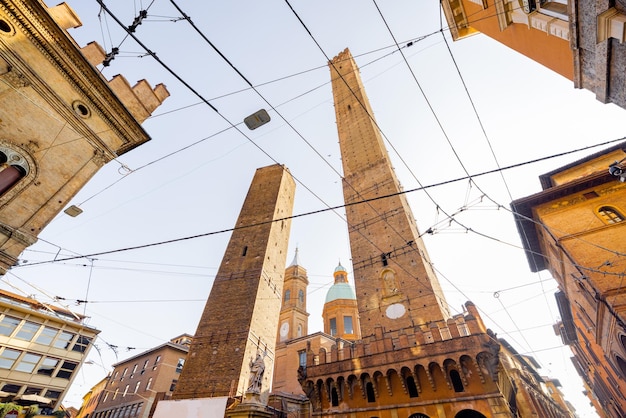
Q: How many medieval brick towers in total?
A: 2